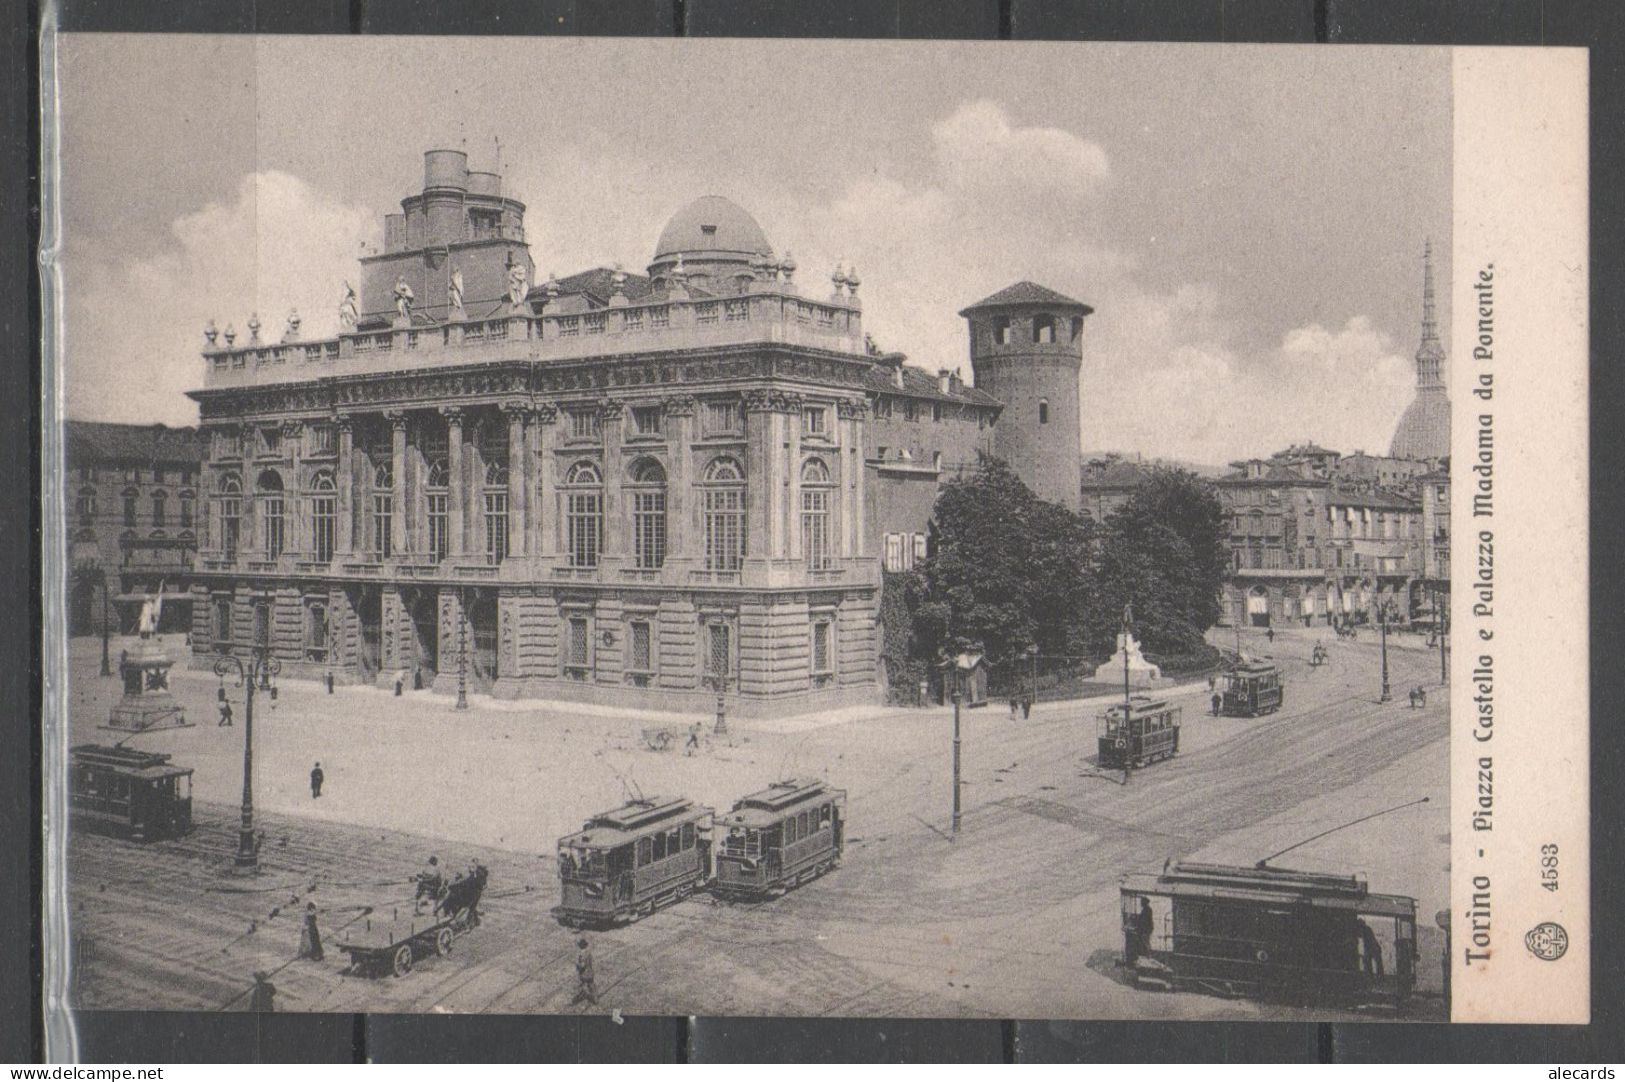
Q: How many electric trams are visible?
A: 6